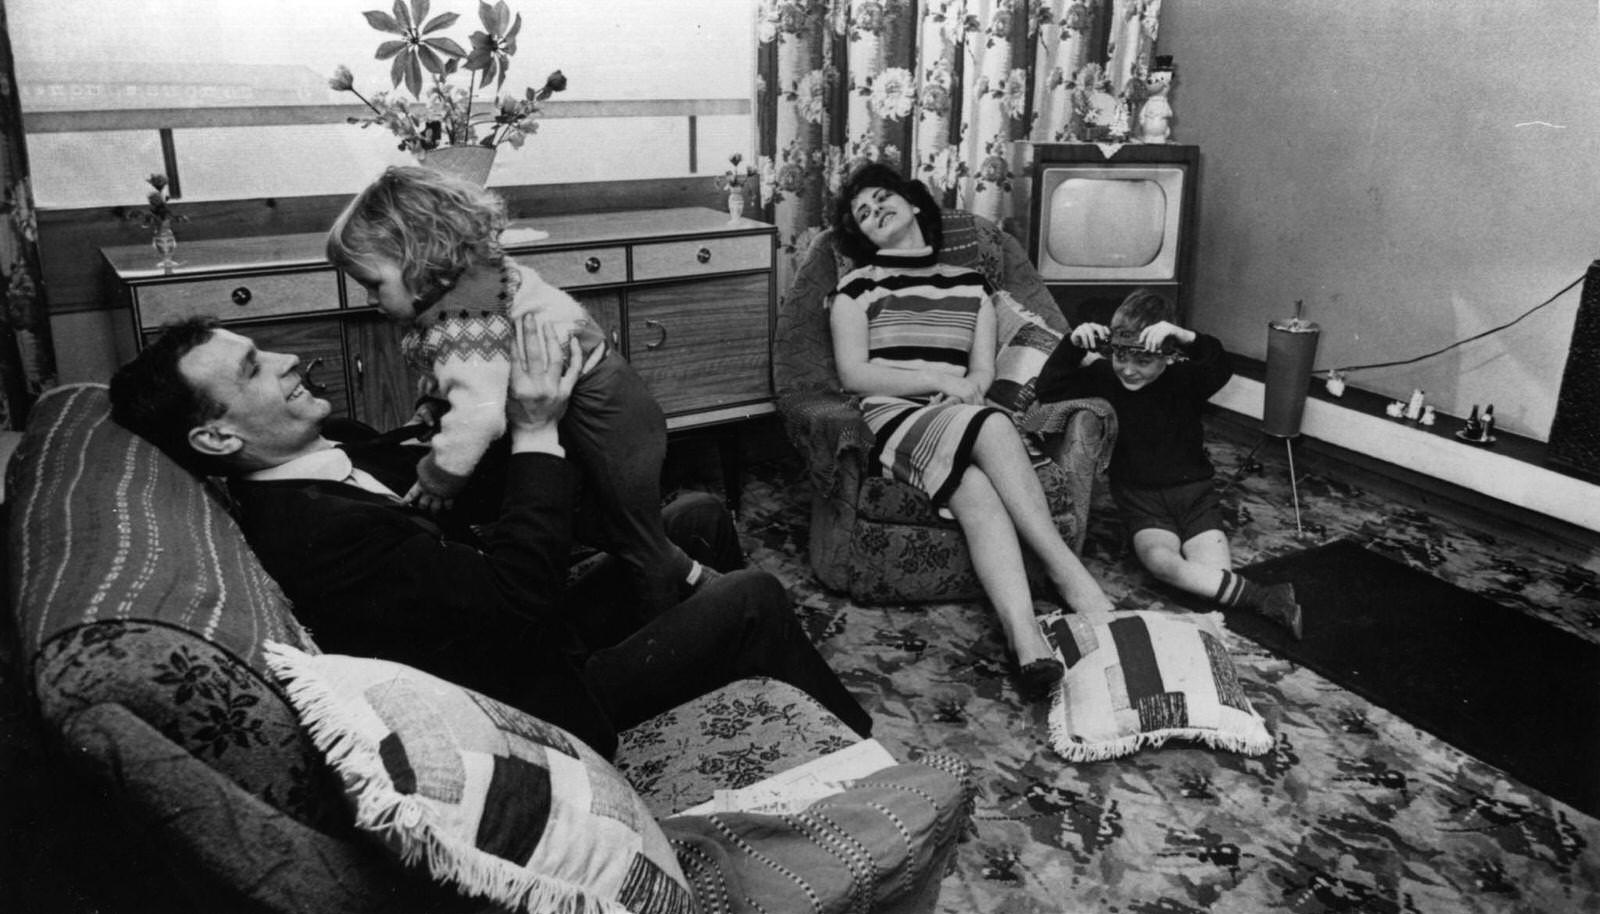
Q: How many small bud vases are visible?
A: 2